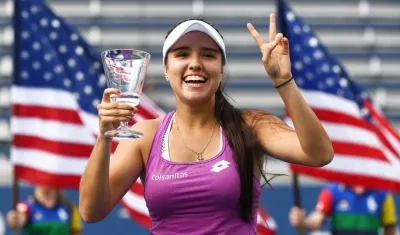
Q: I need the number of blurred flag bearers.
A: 2